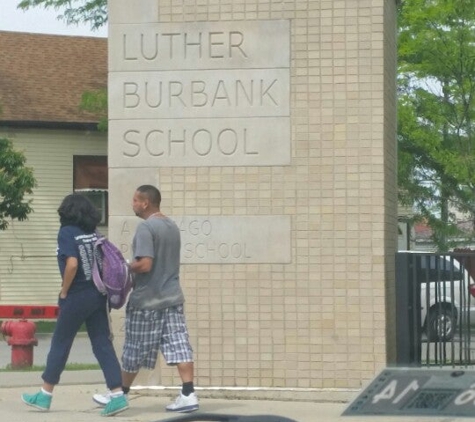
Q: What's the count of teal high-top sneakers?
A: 2